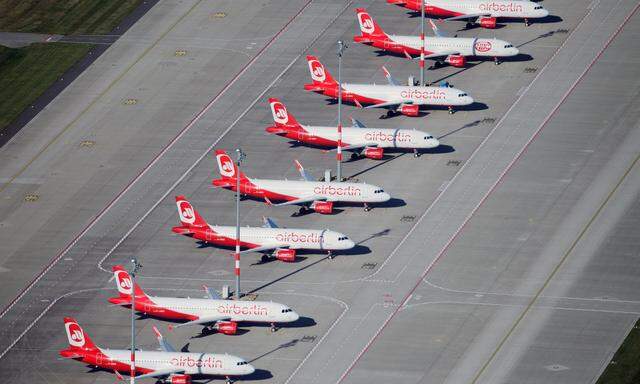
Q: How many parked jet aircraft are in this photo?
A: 8